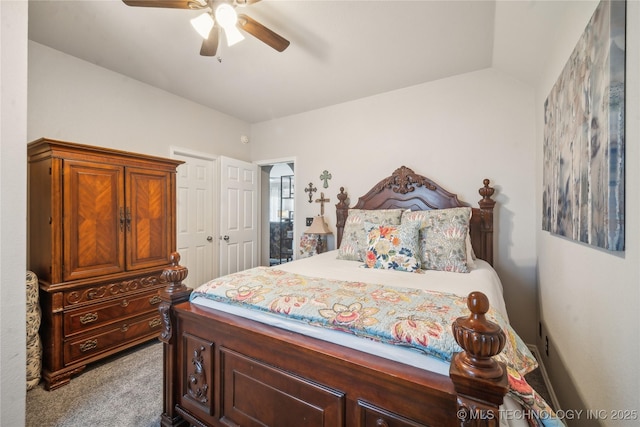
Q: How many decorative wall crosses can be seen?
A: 3